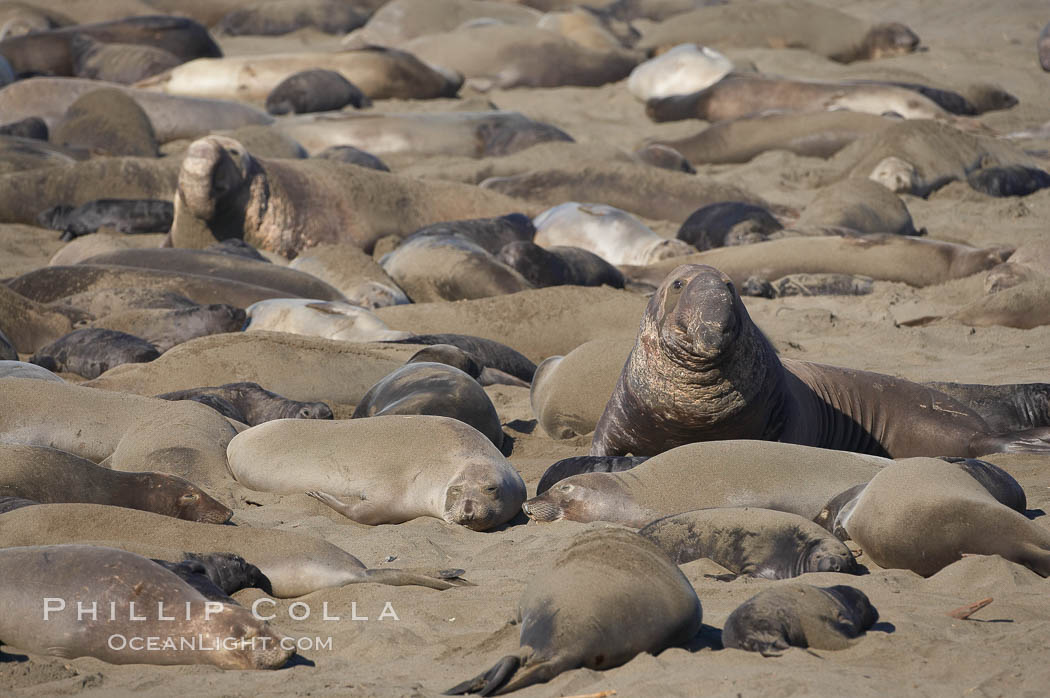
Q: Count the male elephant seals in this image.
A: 2